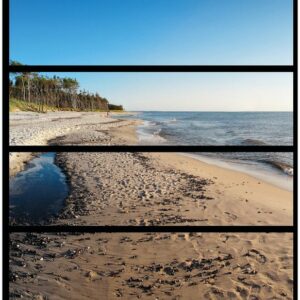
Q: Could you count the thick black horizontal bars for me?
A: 3